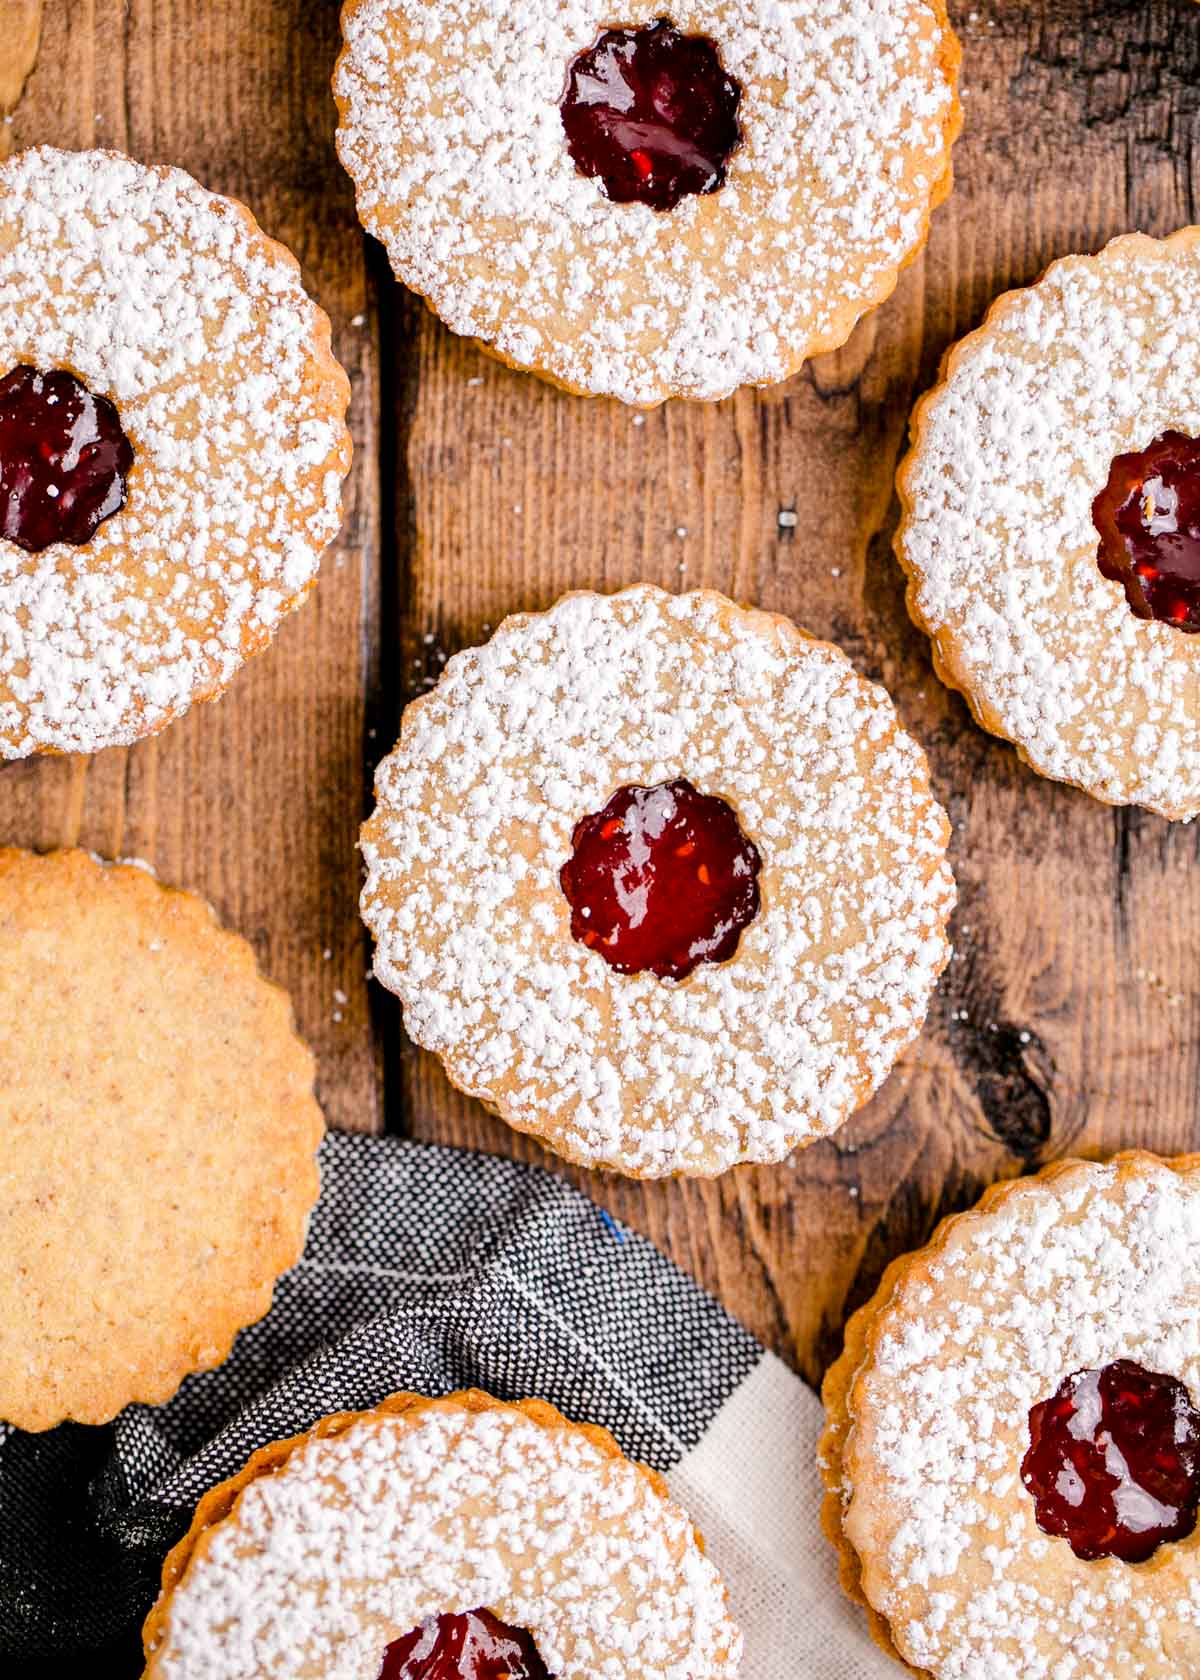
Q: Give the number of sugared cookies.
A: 6